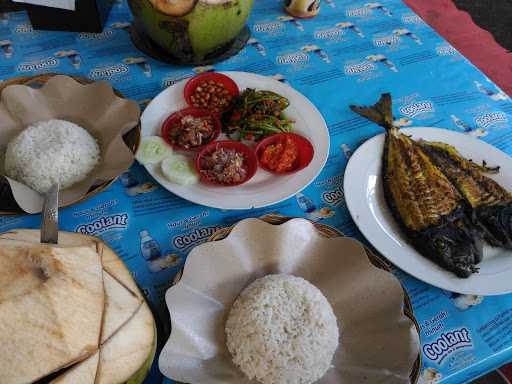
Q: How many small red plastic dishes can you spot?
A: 4